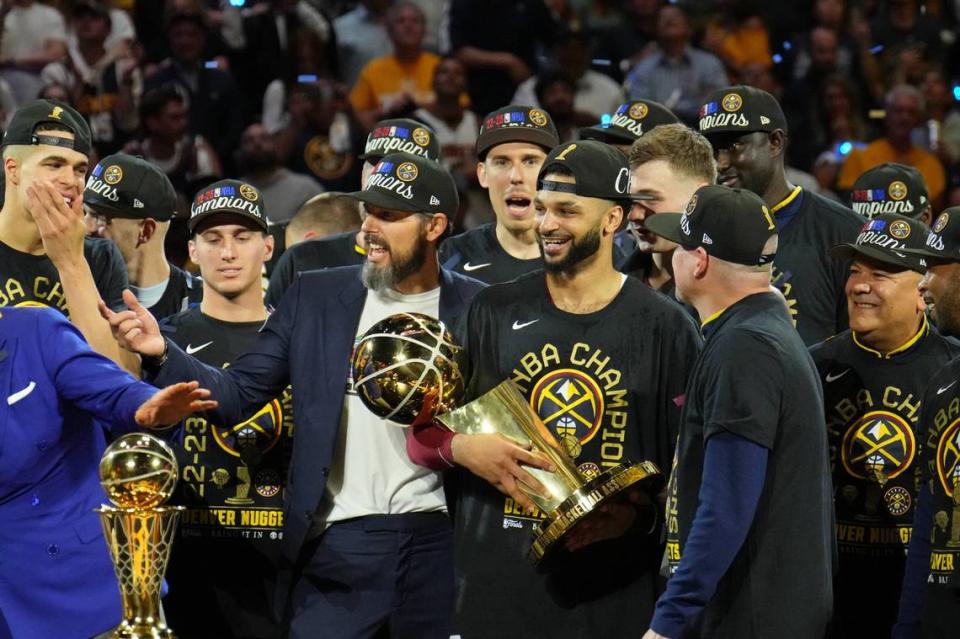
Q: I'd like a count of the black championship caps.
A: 13